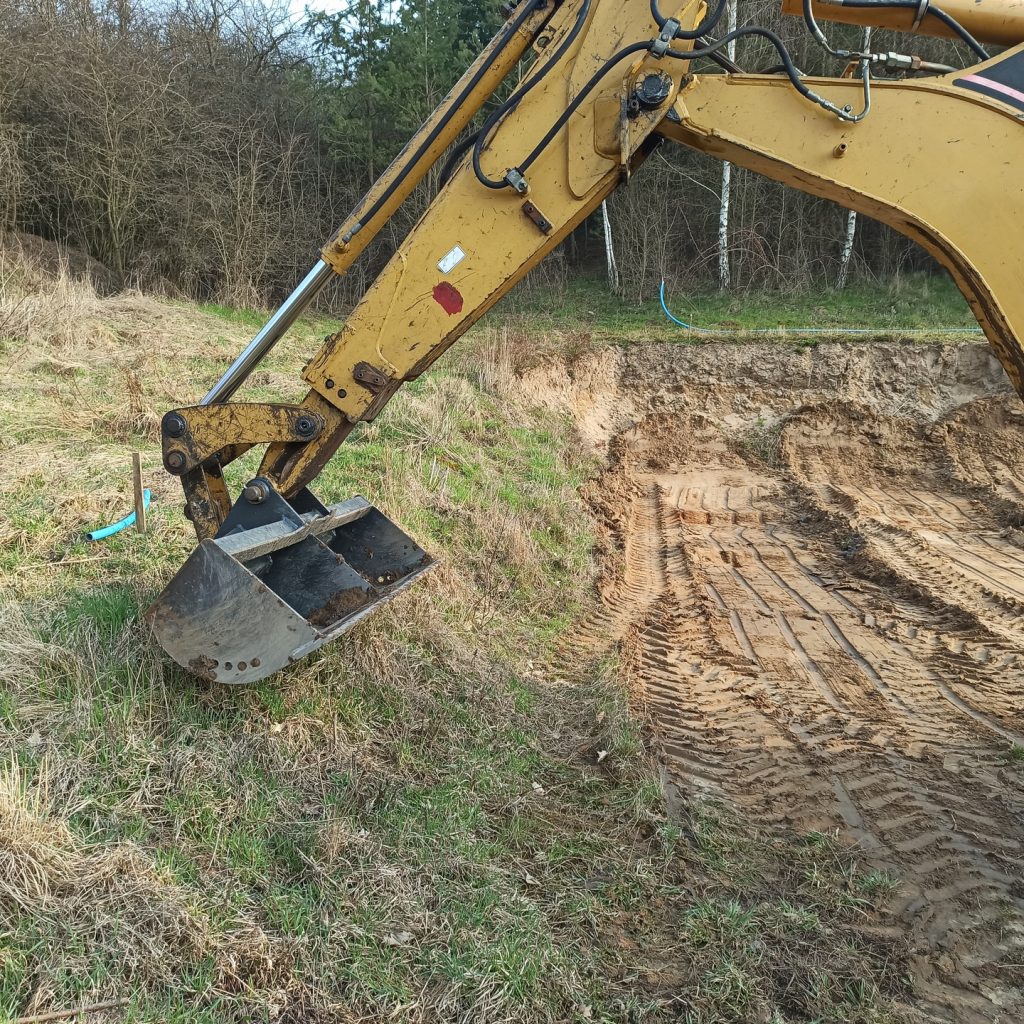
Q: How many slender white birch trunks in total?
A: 3